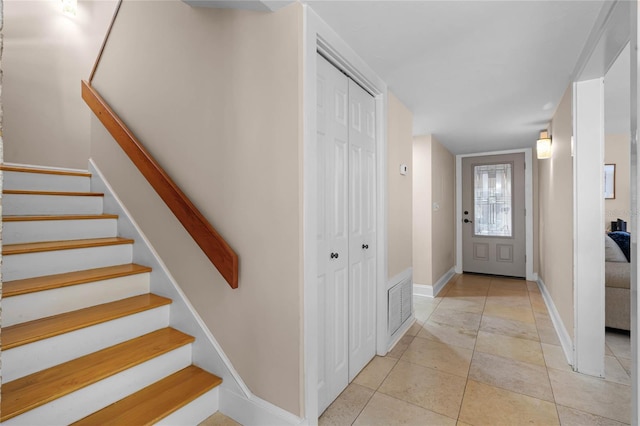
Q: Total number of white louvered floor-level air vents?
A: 1